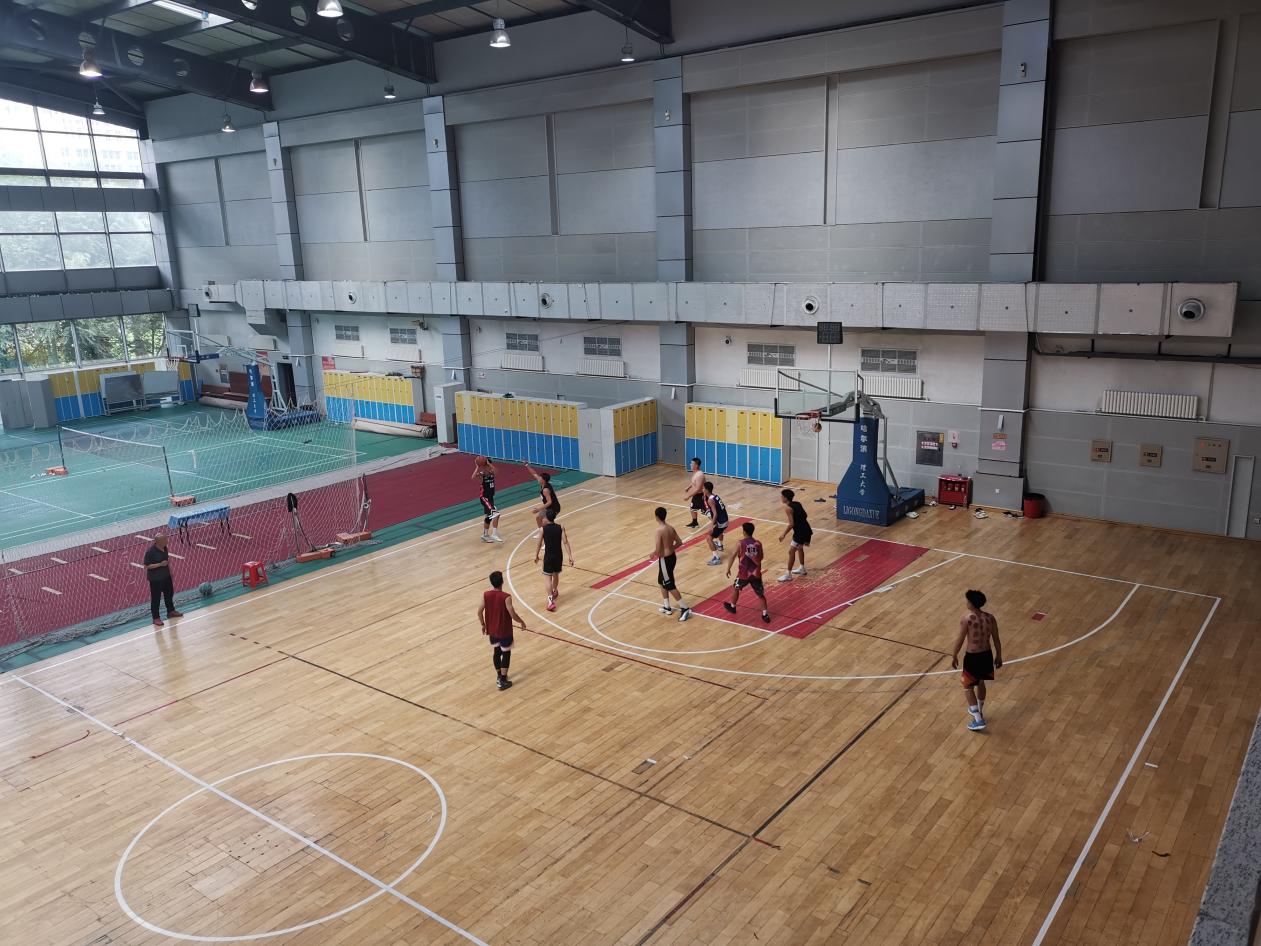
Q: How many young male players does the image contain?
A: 10